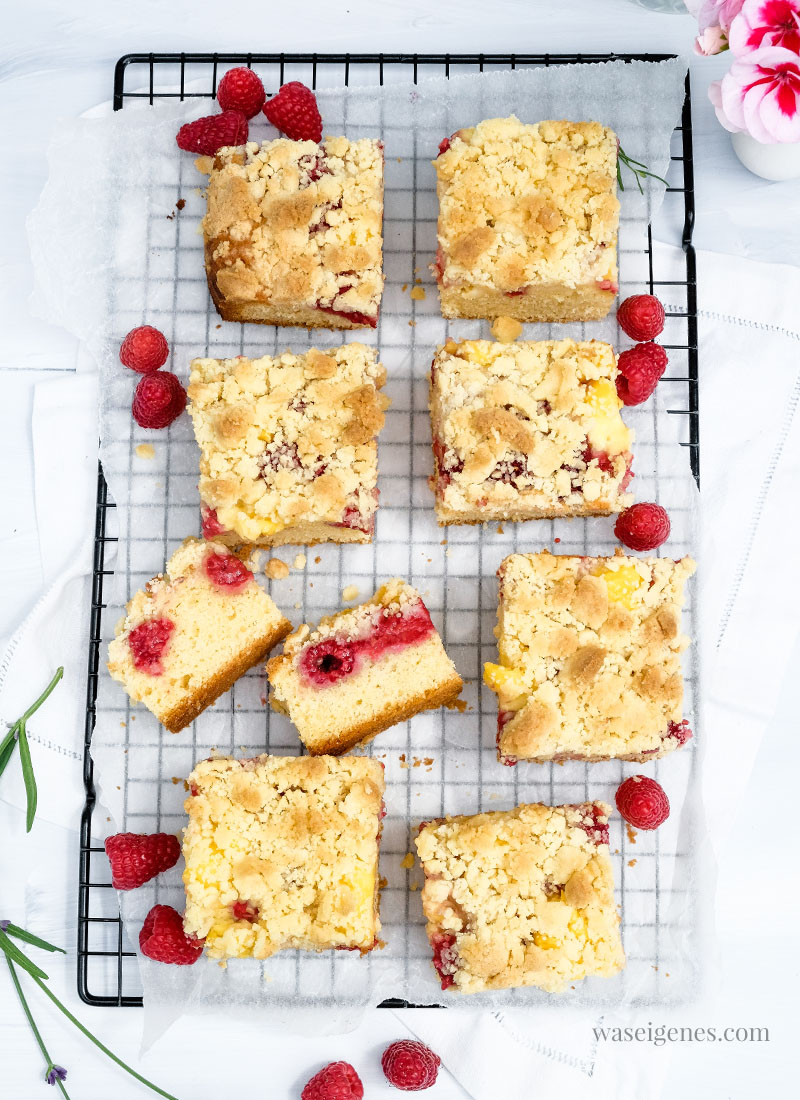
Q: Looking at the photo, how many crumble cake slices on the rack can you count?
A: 9